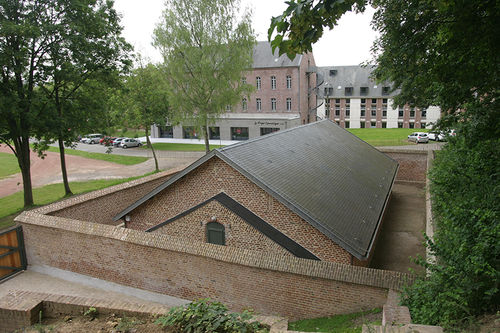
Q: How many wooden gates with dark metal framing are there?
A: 1